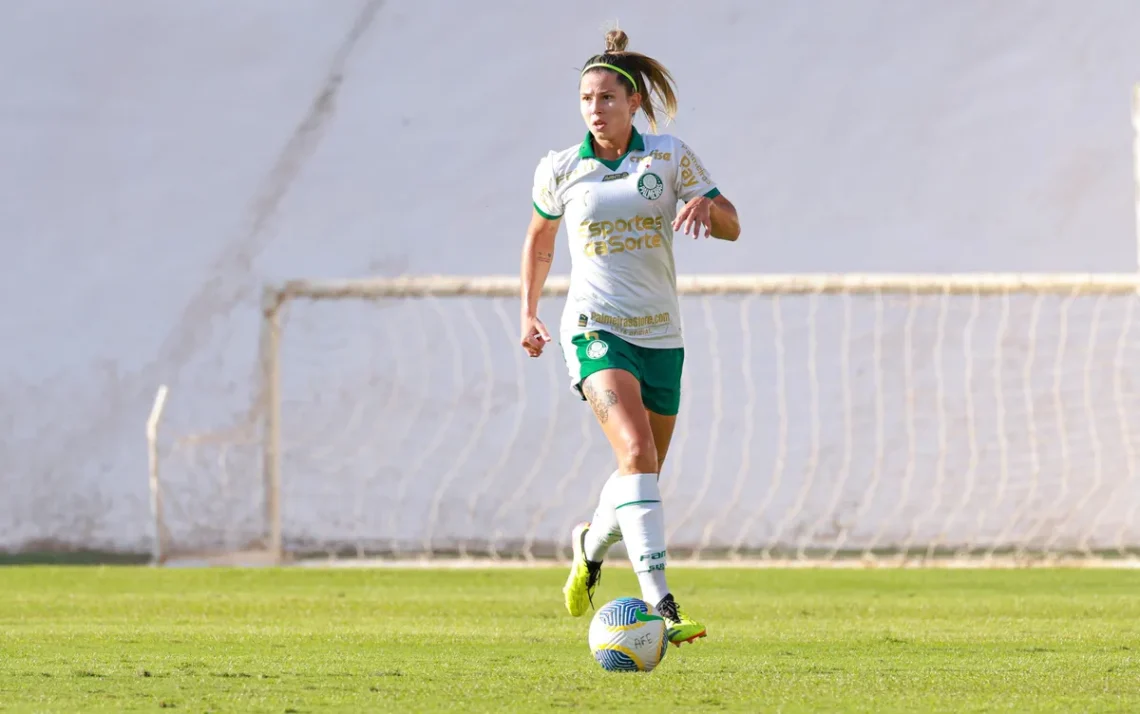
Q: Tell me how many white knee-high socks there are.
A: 2